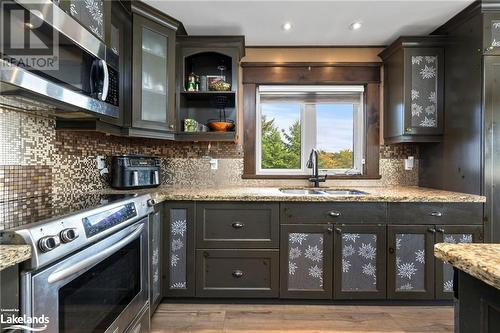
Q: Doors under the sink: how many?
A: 2